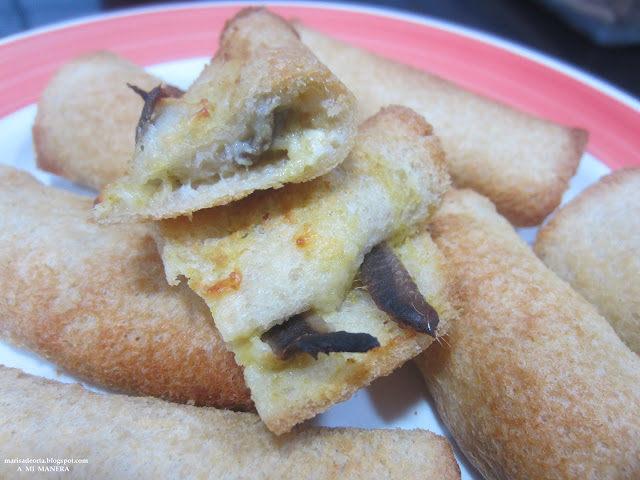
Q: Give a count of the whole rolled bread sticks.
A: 6